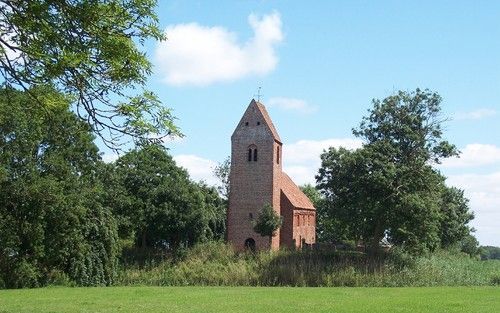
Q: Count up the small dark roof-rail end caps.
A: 0